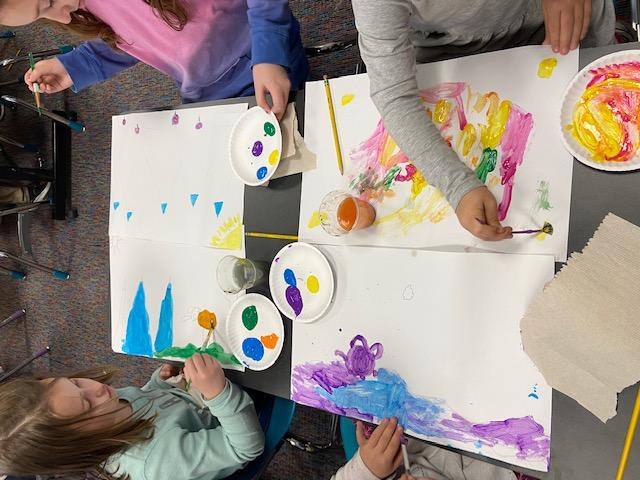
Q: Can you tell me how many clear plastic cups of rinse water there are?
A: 2